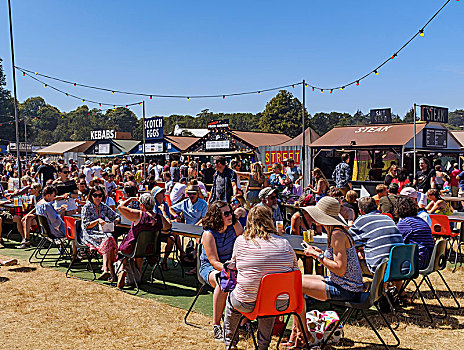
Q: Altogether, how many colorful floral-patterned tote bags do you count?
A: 1